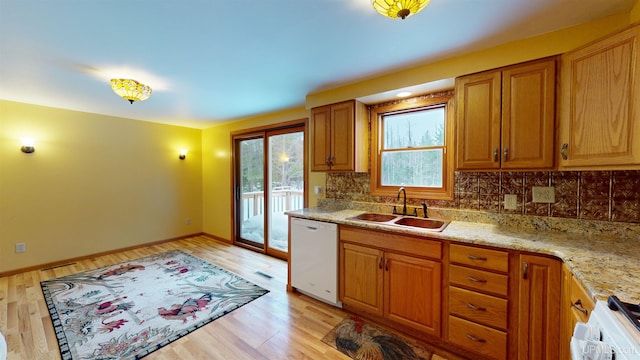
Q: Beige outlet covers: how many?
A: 2